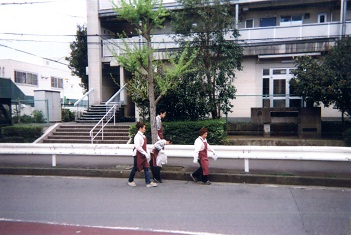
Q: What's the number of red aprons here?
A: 4